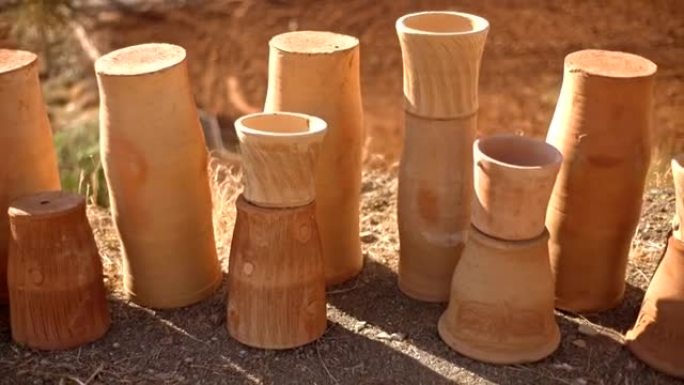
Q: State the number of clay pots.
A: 13